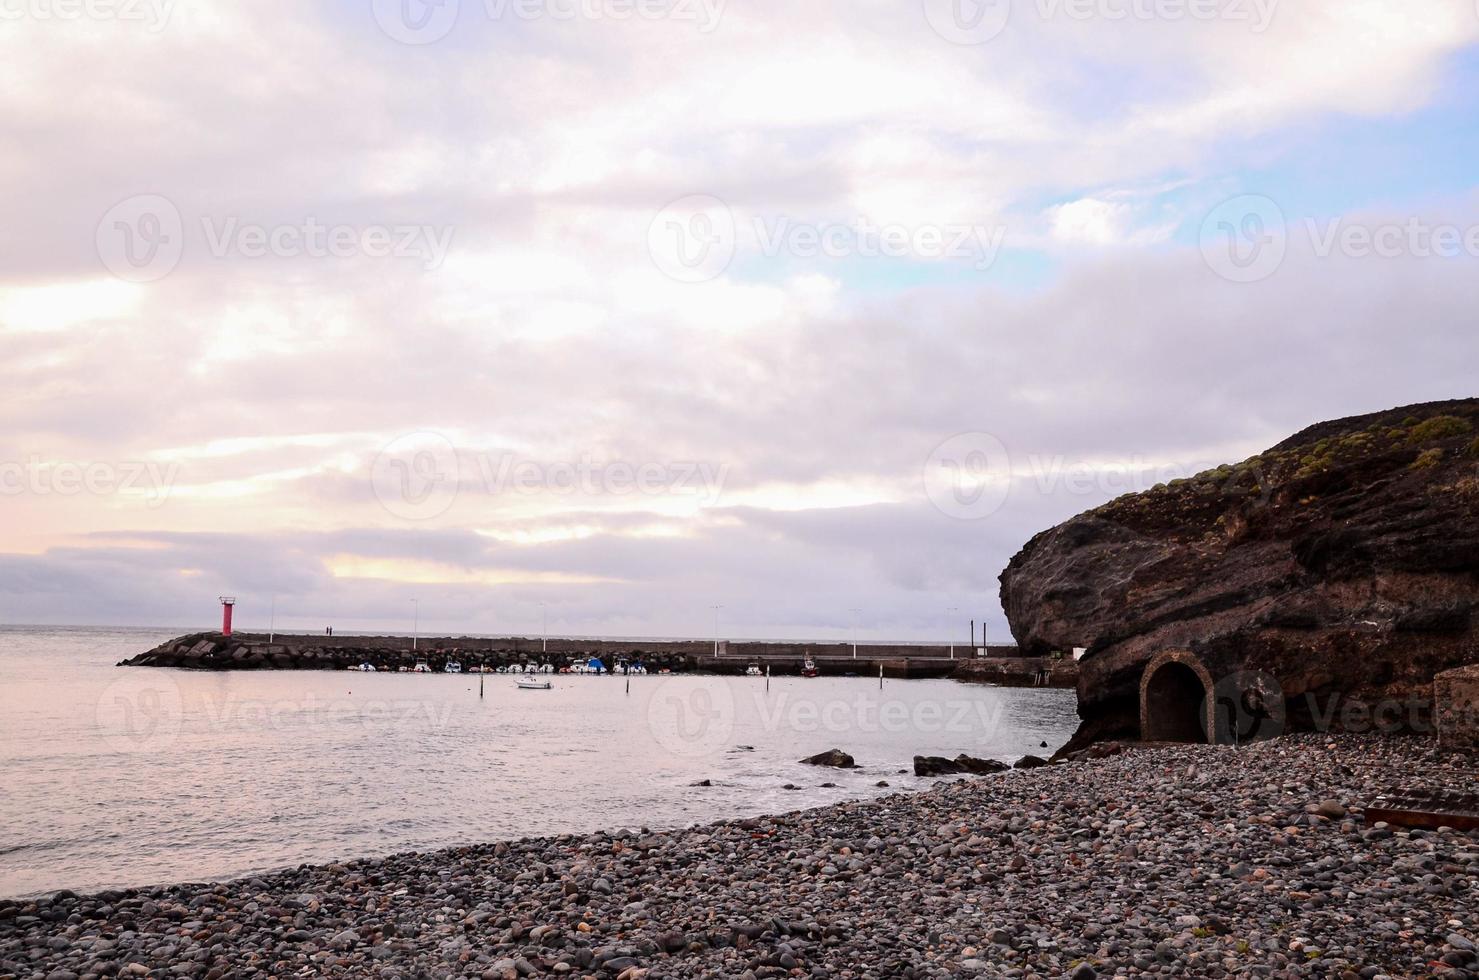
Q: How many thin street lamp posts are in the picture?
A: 6